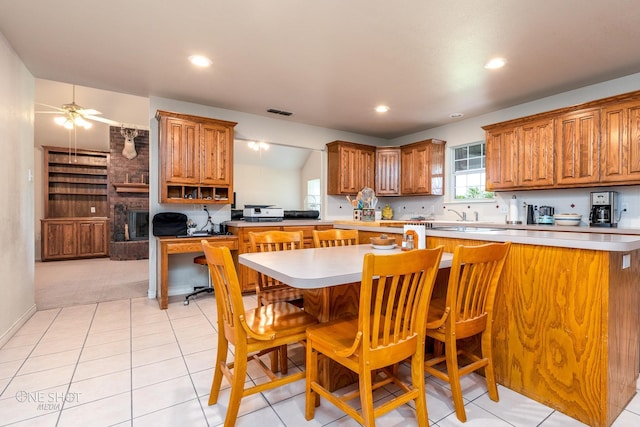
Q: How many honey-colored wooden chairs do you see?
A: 5